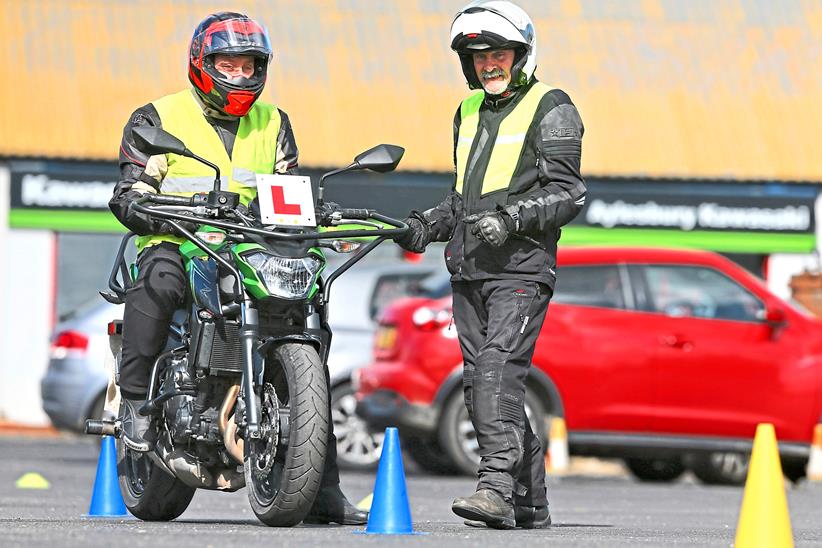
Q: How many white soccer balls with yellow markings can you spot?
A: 0